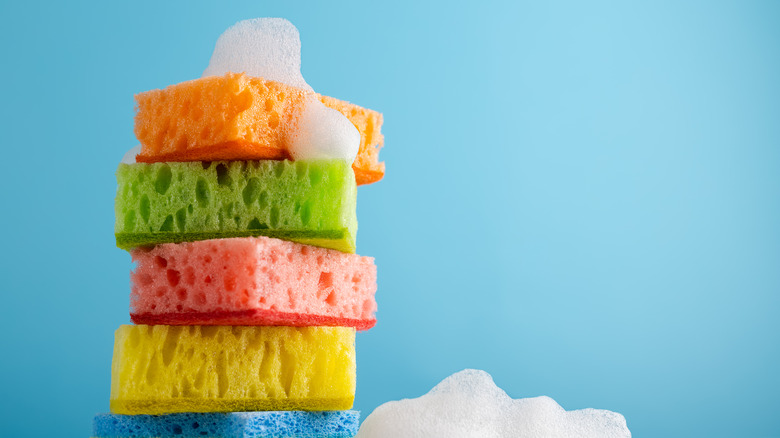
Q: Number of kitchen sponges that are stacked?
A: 5